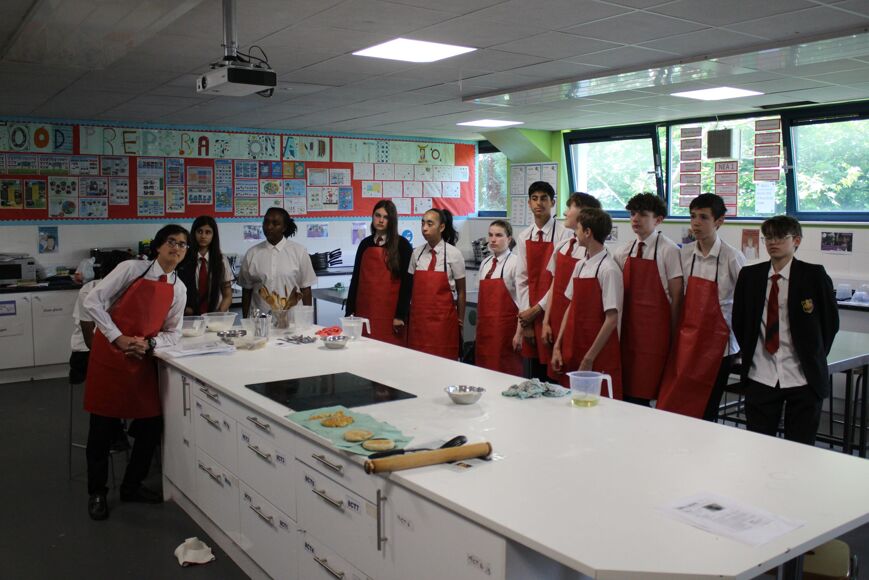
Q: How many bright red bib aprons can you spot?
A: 9